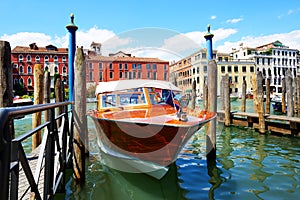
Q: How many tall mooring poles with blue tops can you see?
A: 2